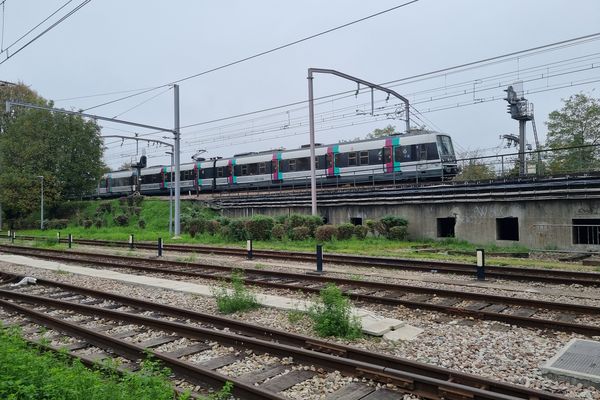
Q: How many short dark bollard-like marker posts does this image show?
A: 9